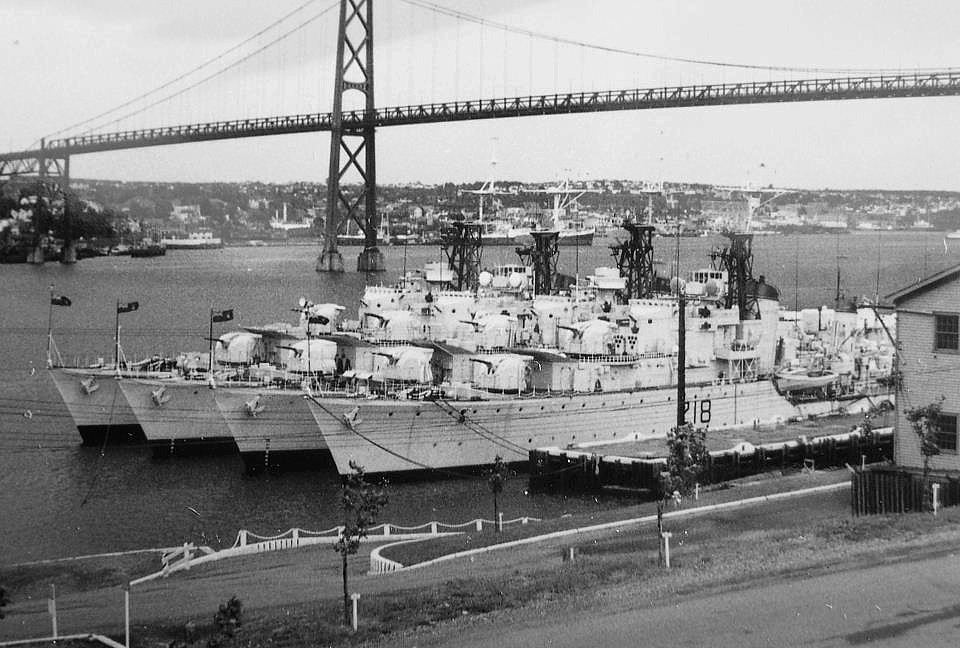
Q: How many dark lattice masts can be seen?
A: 4